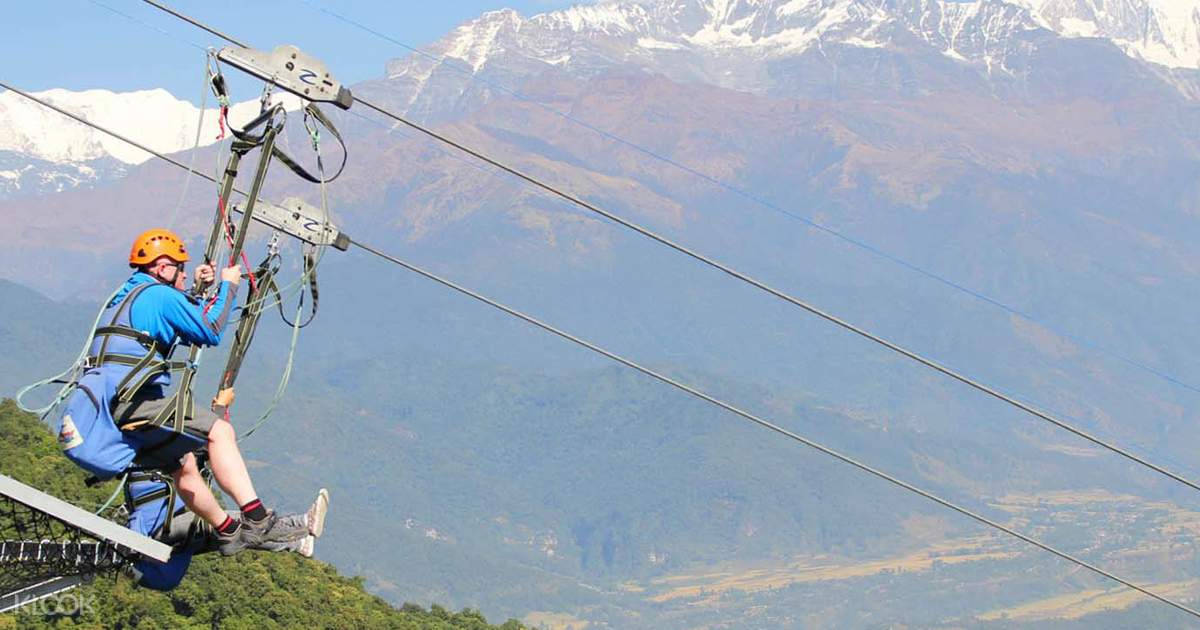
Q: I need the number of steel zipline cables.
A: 2